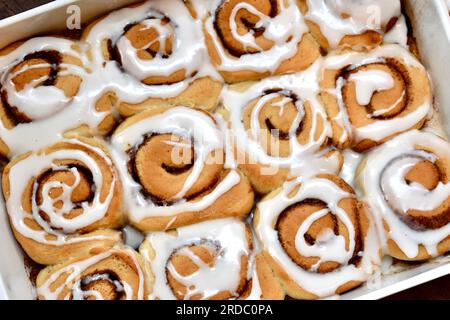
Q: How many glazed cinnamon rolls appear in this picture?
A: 12